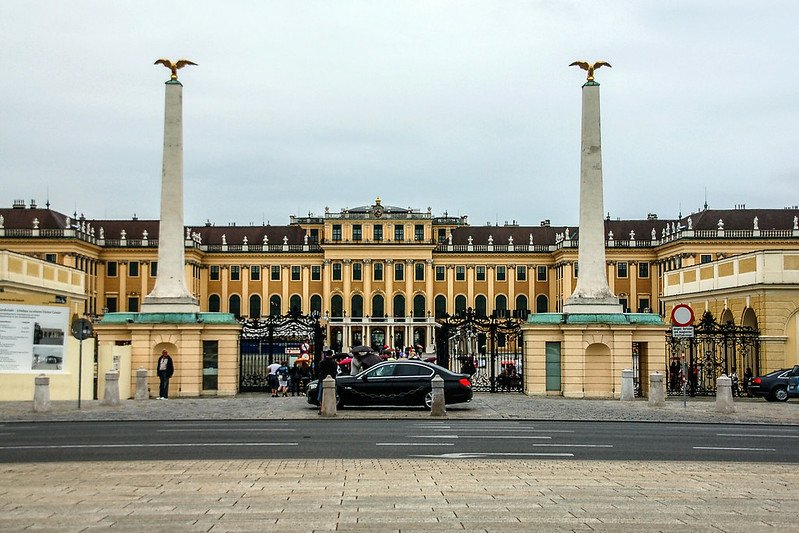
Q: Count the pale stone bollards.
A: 8